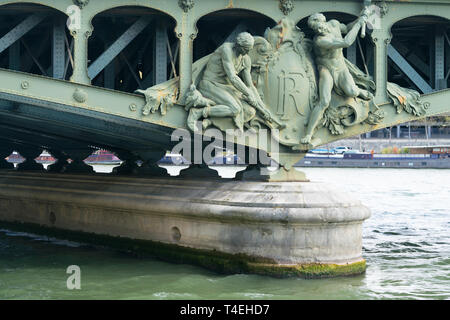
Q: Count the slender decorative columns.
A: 3